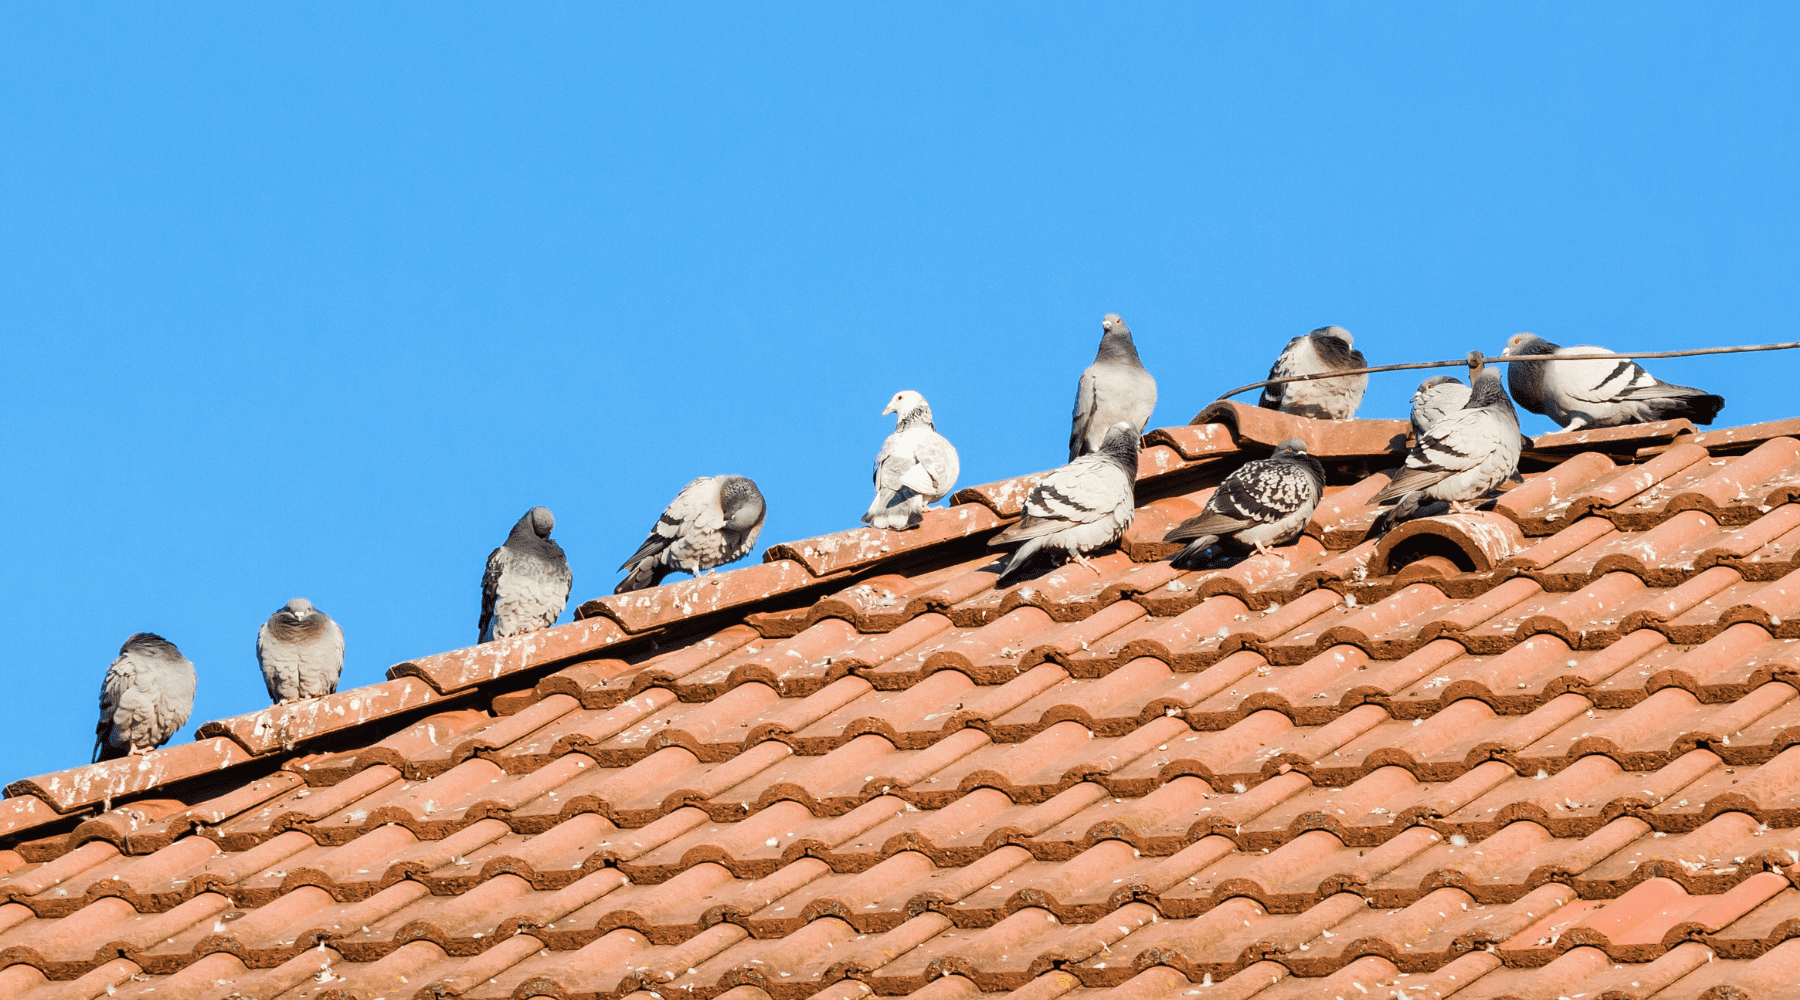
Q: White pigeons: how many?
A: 1